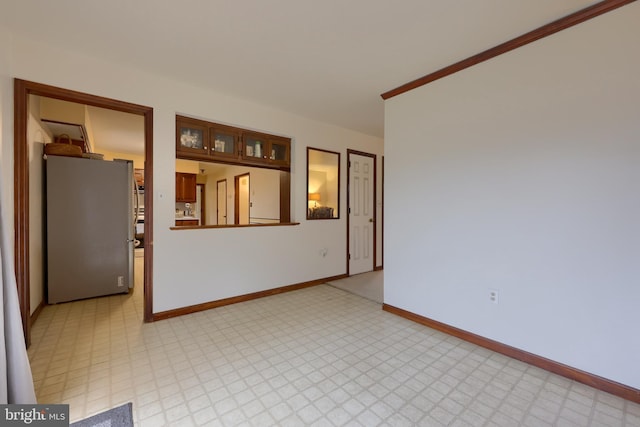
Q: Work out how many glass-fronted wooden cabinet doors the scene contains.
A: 4